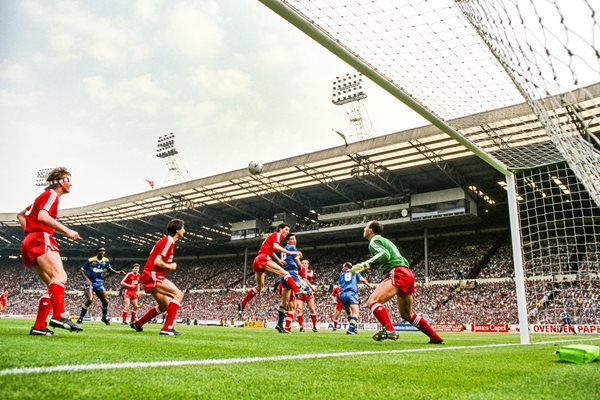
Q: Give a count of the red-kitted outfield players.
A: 8